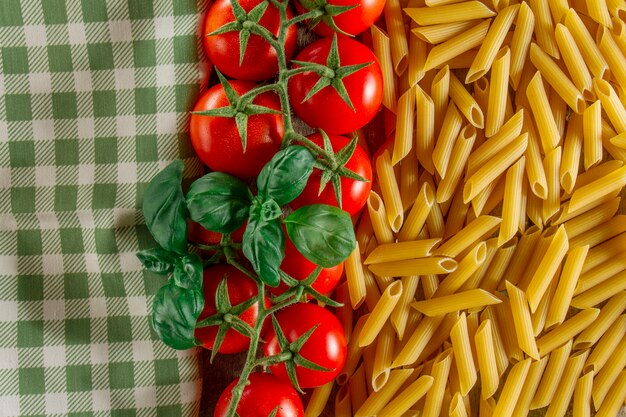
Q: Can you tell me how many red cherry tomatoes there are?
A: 10